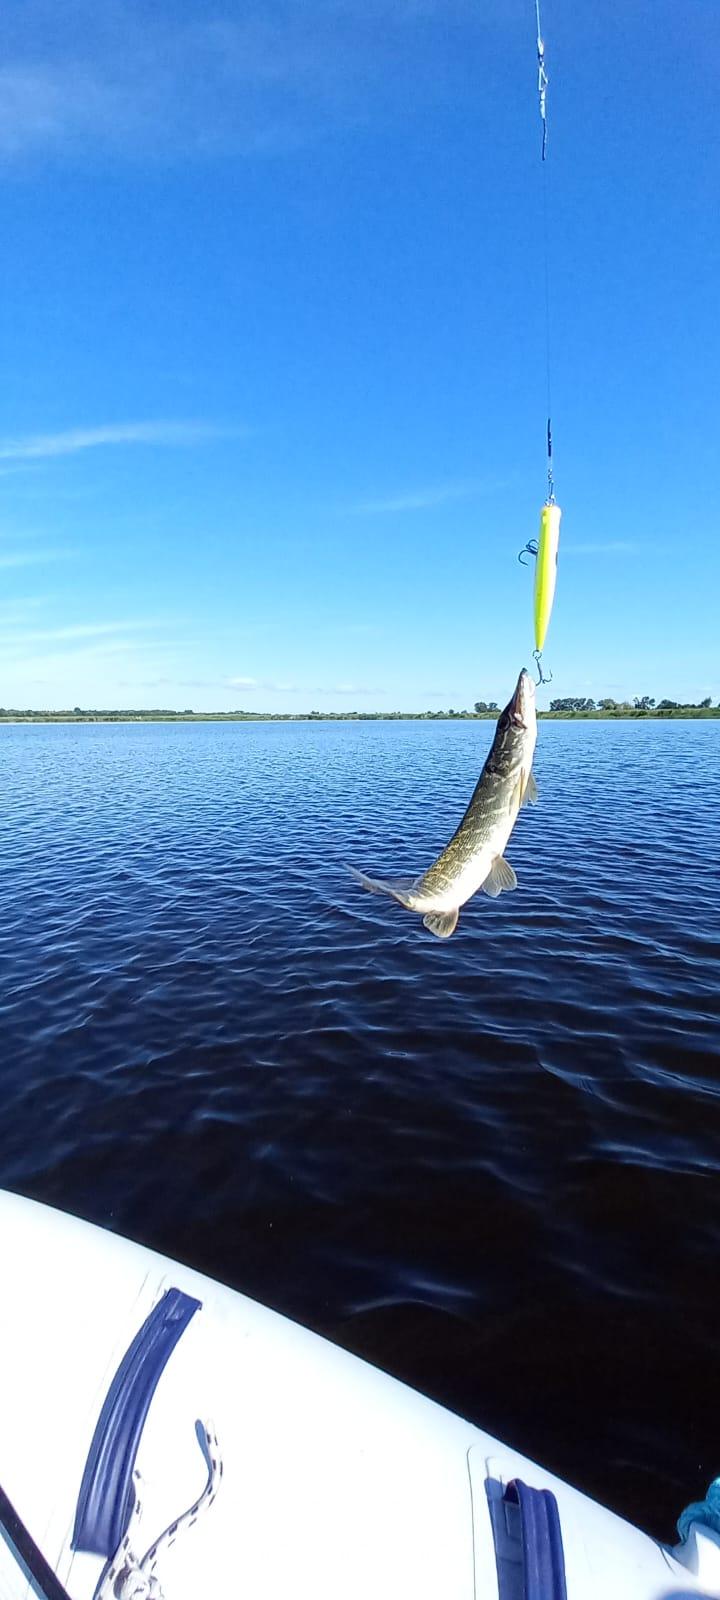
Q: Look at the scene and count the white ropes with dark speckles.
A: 1